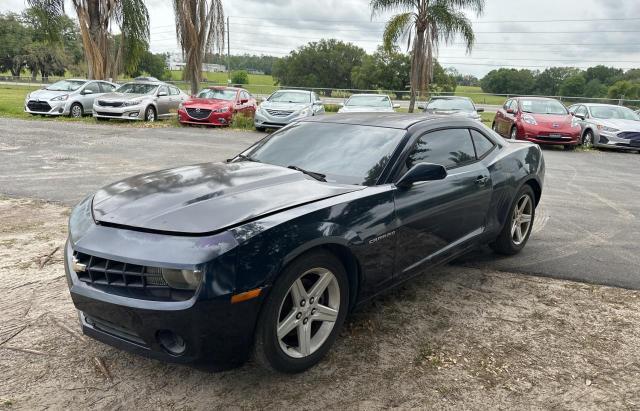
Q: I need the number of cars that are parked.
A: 9